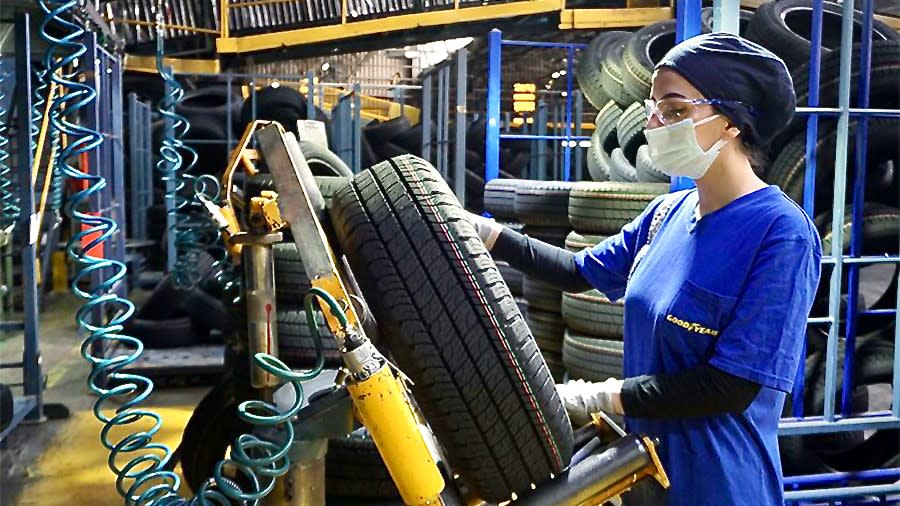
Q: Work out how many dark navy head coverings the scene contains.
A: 1